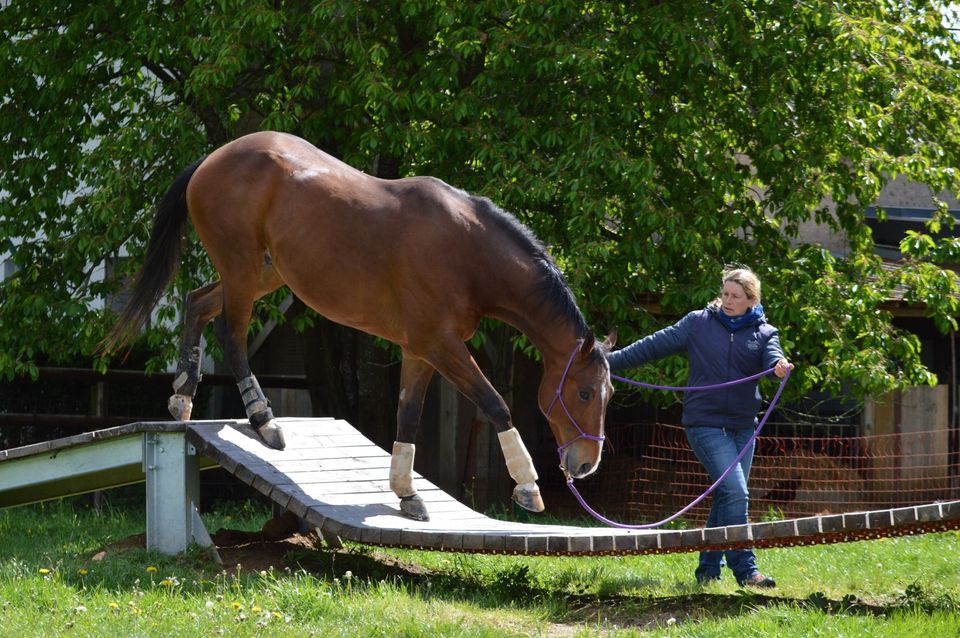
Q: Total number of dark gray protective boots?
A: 2